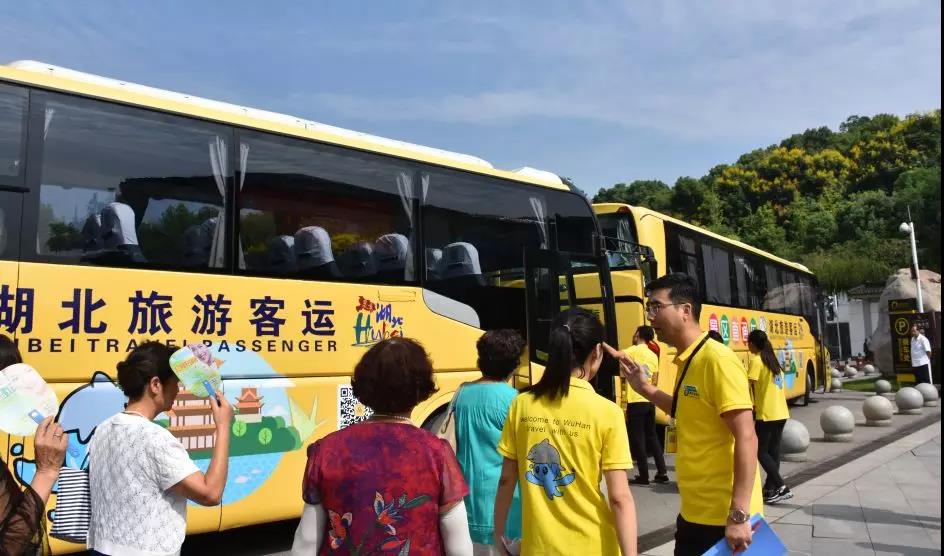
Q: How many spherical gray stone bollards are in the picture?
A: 10